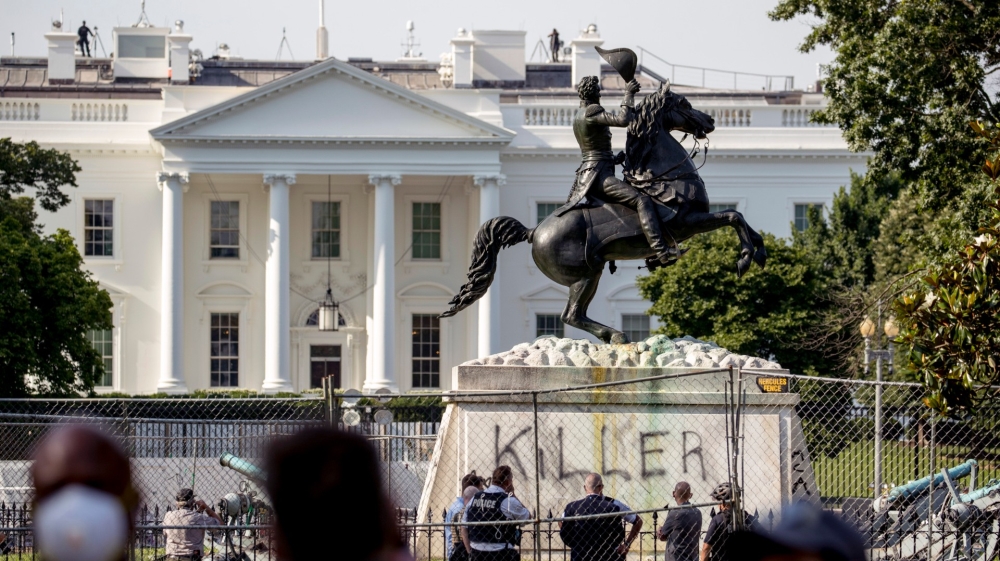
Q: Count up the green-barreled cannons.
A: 3